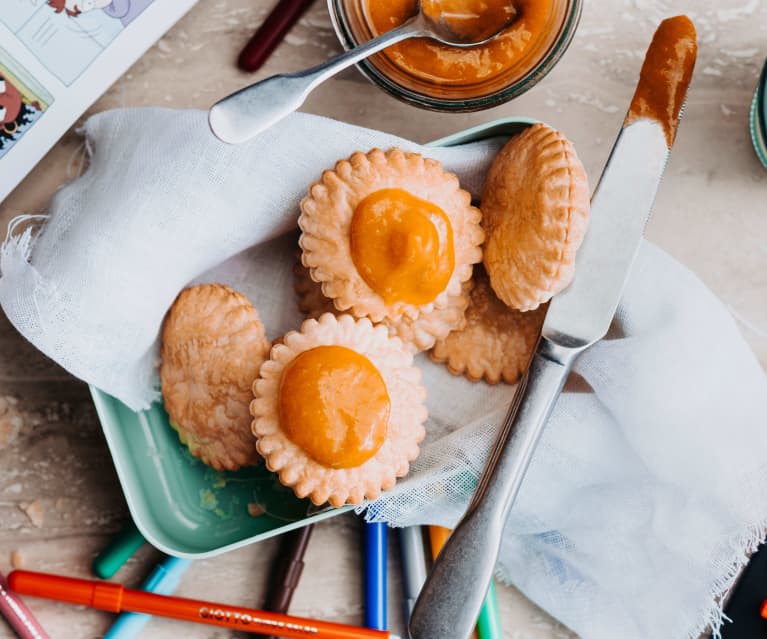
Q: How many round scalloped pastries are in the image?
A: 6